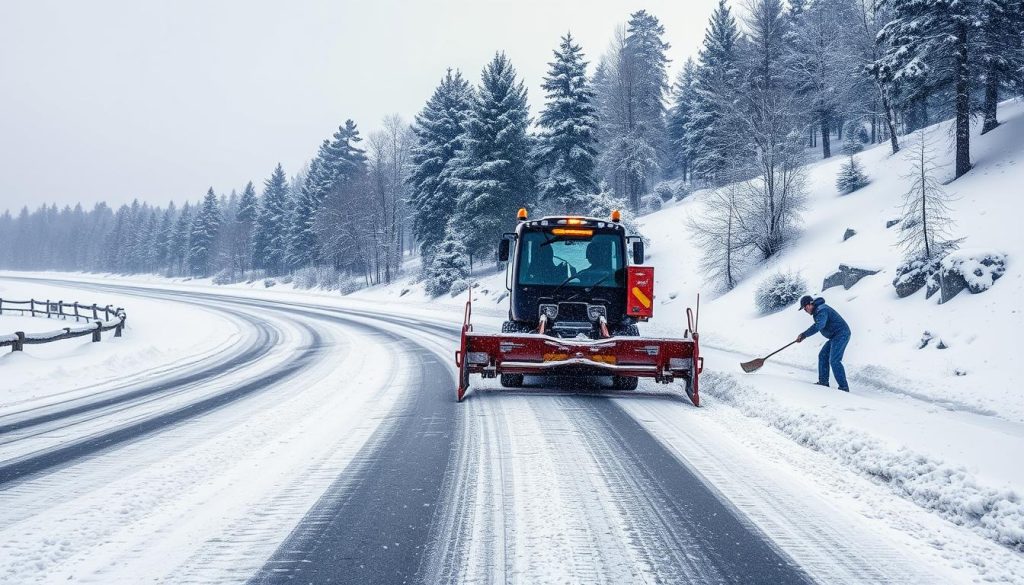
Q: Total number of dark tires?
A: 2